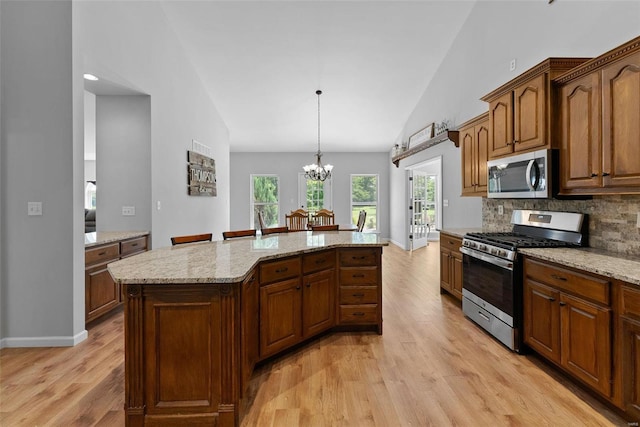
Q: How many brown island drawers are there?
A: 6